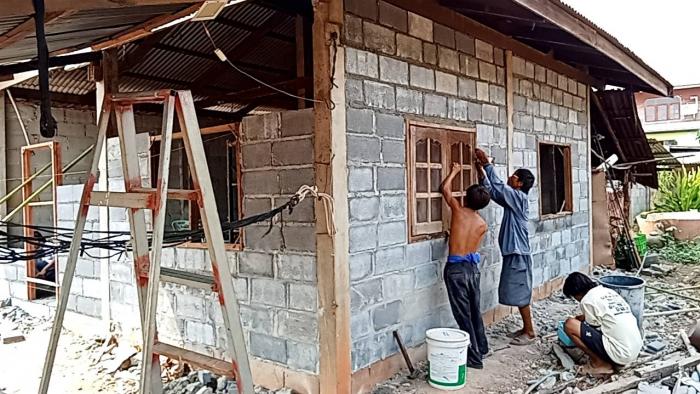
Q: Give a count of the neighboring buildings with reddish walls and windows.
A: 1